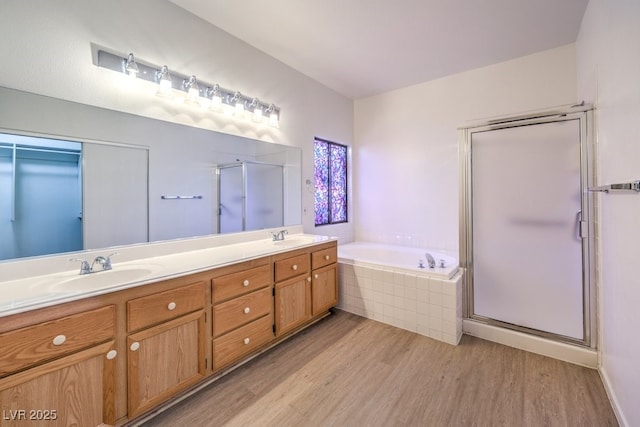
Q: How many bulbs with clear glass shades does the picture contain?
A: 7